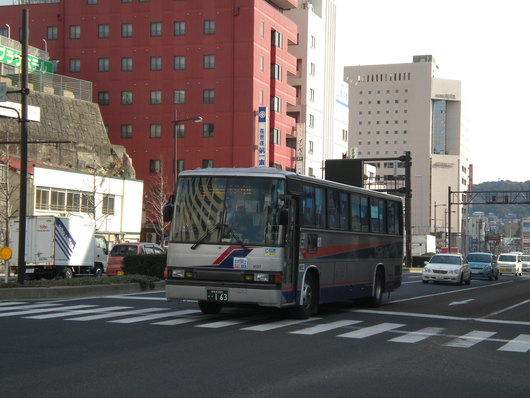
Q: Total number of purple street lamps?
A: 0